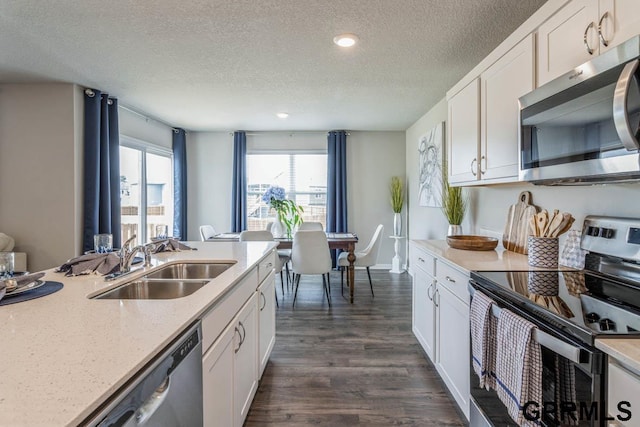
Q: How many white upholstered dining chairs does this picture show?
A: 6